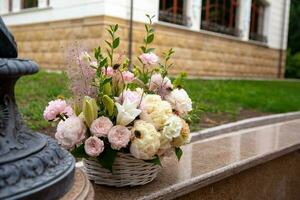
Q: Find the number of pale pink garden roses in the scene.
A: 3